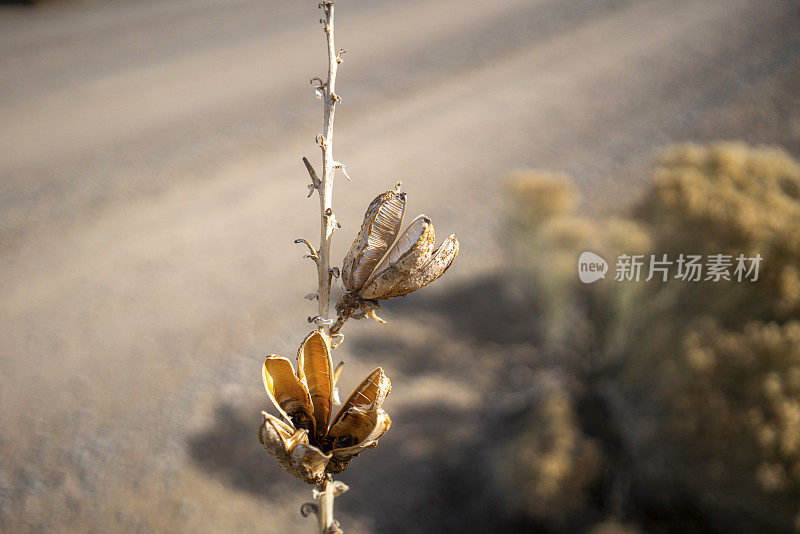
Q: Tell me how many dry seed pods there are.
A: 2